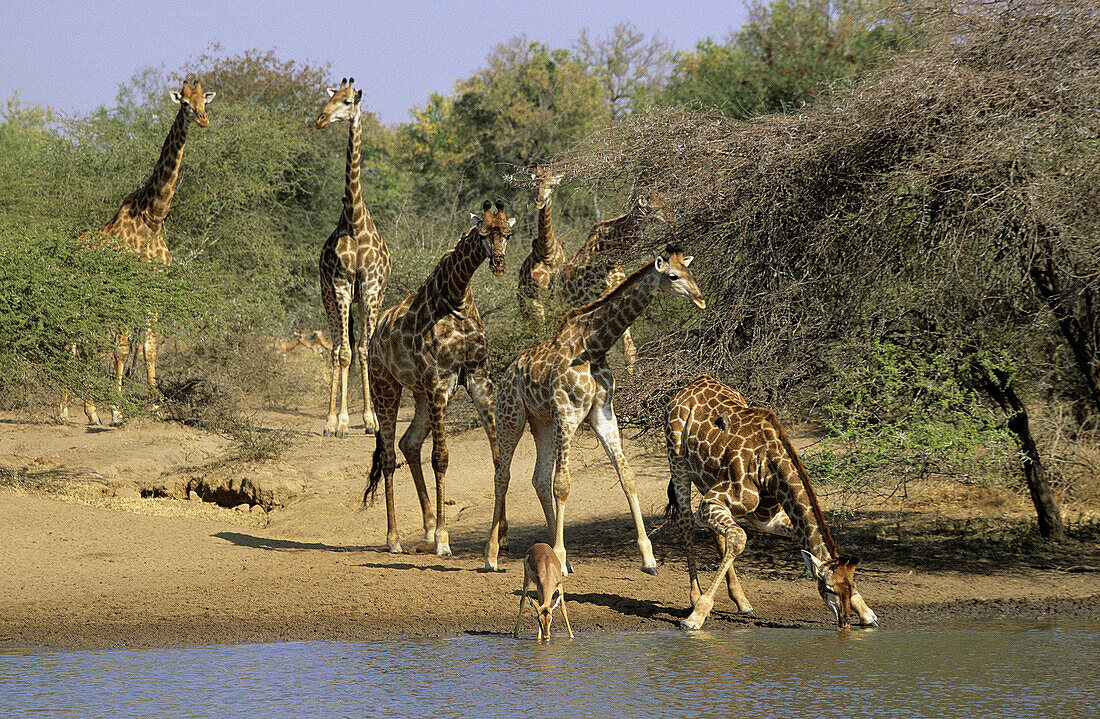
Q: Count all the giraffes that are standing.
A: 6